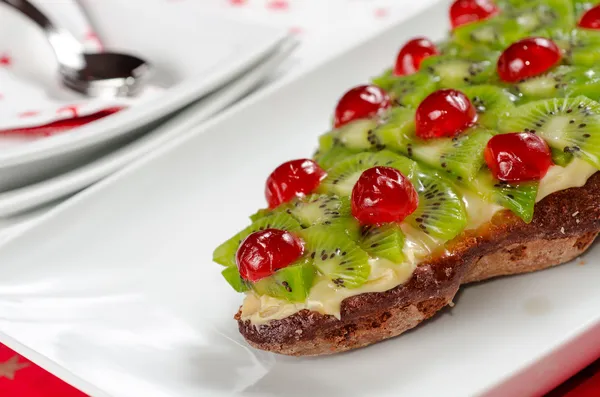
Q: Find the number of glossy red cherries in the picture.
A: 10